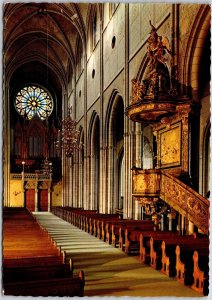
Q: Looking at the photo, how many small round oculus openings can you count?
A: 3